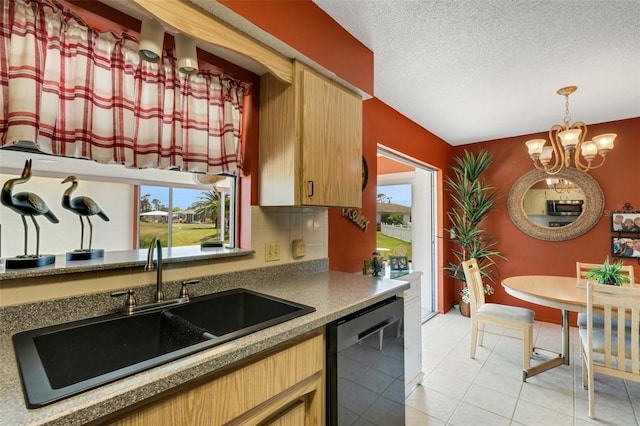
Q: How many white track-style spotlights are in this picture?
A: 2